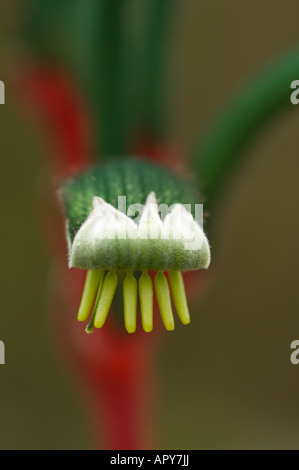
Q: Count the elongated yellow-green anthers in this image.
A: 6